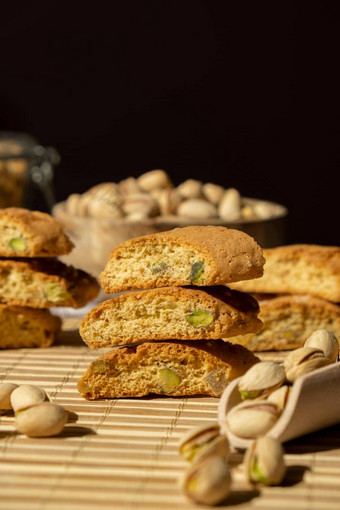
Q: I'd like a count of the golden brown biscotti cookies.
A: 8